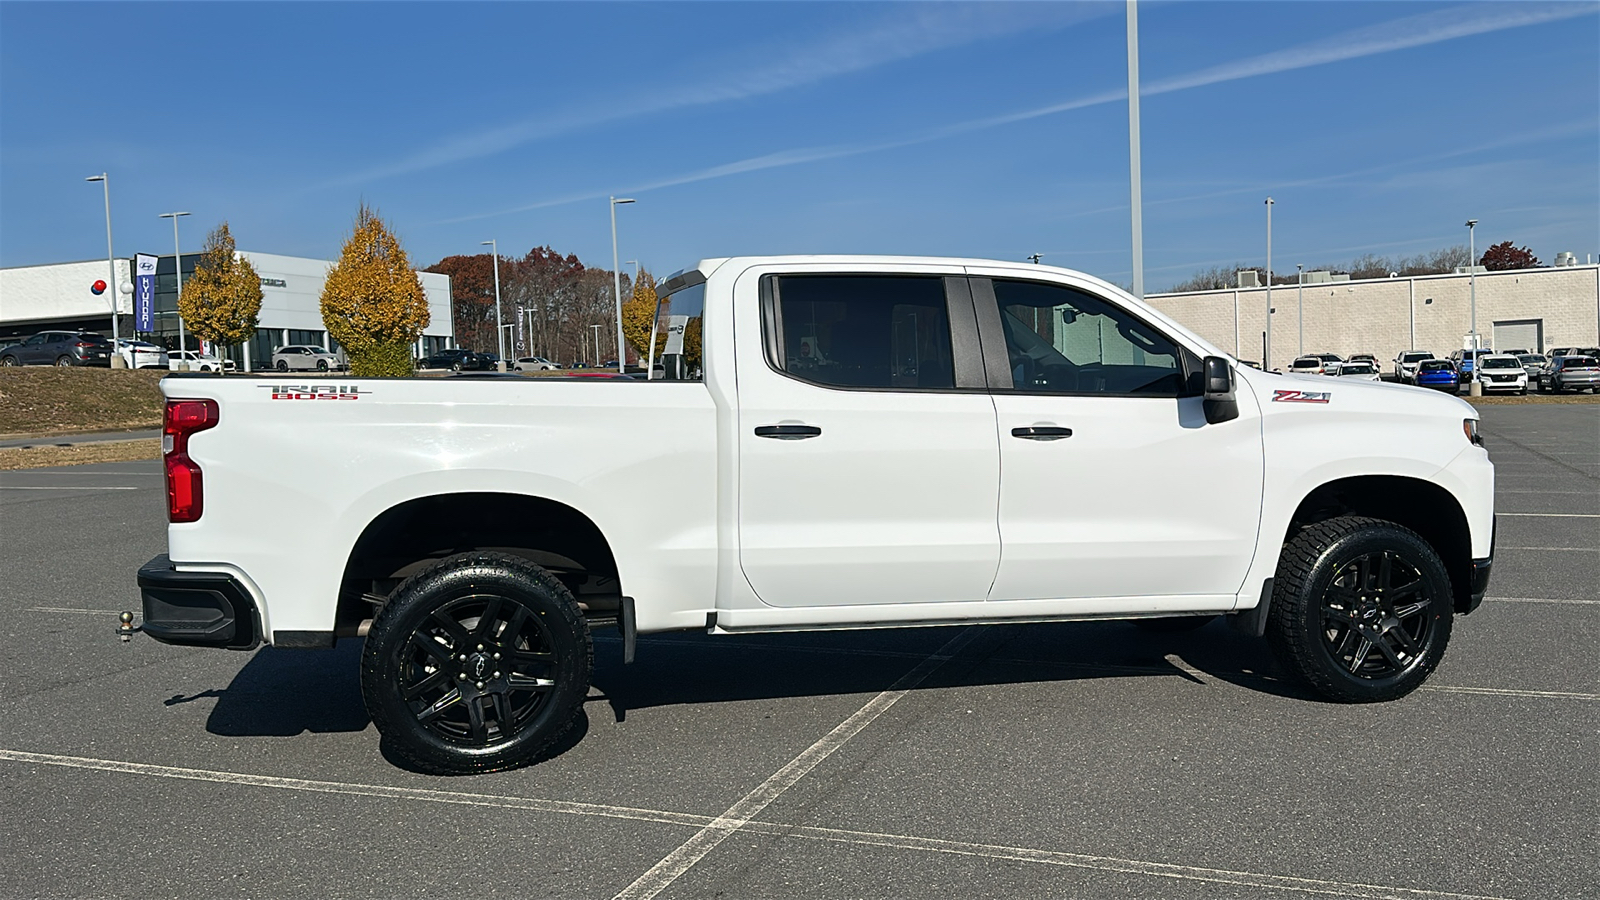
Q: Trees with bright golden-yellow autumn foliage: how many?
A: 3